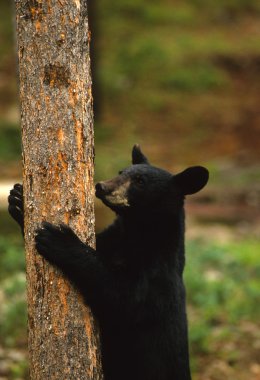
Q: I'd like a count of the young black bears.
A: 1